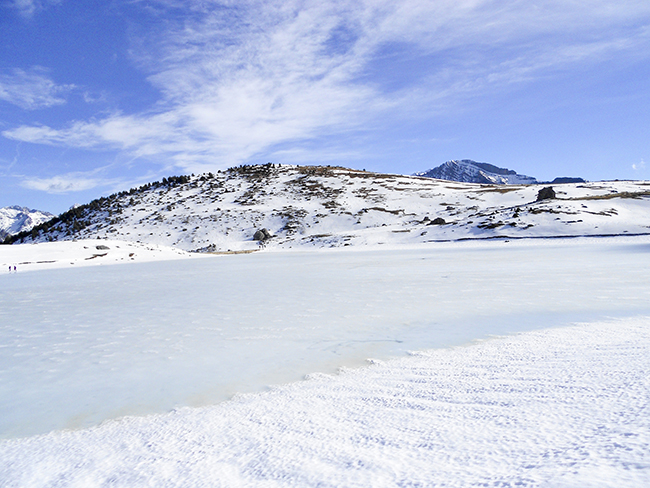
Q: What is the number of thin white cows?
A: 0